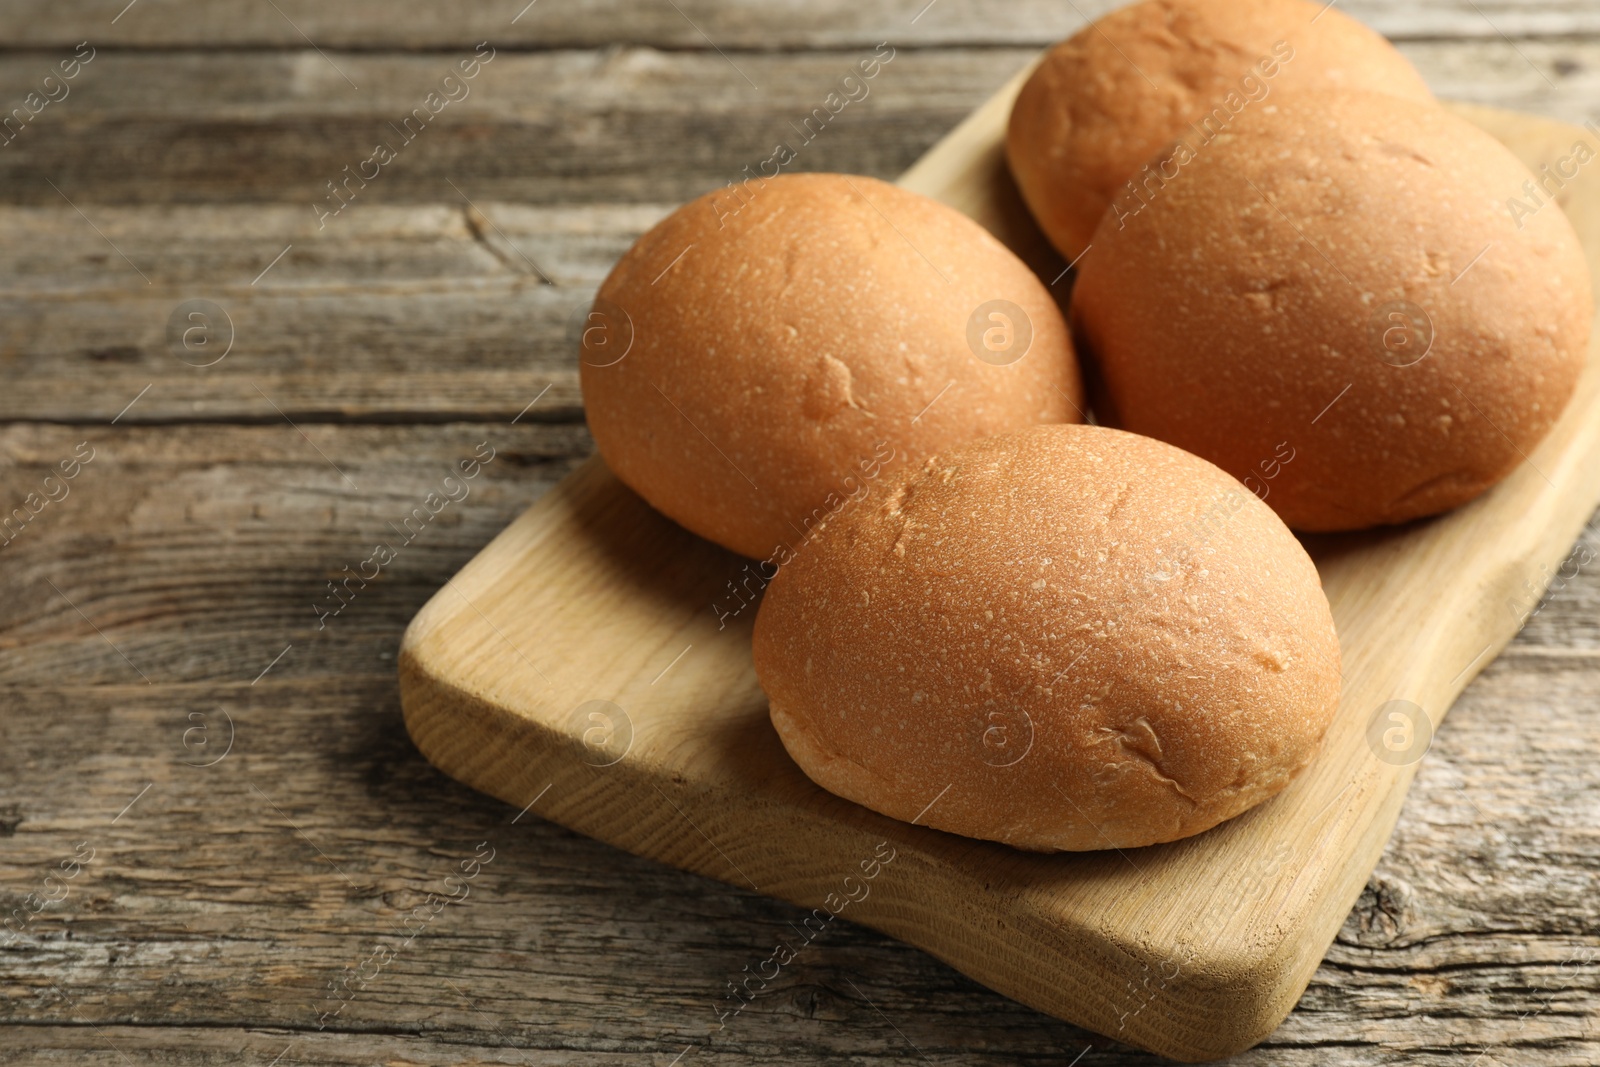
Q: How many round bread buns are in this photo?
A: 4